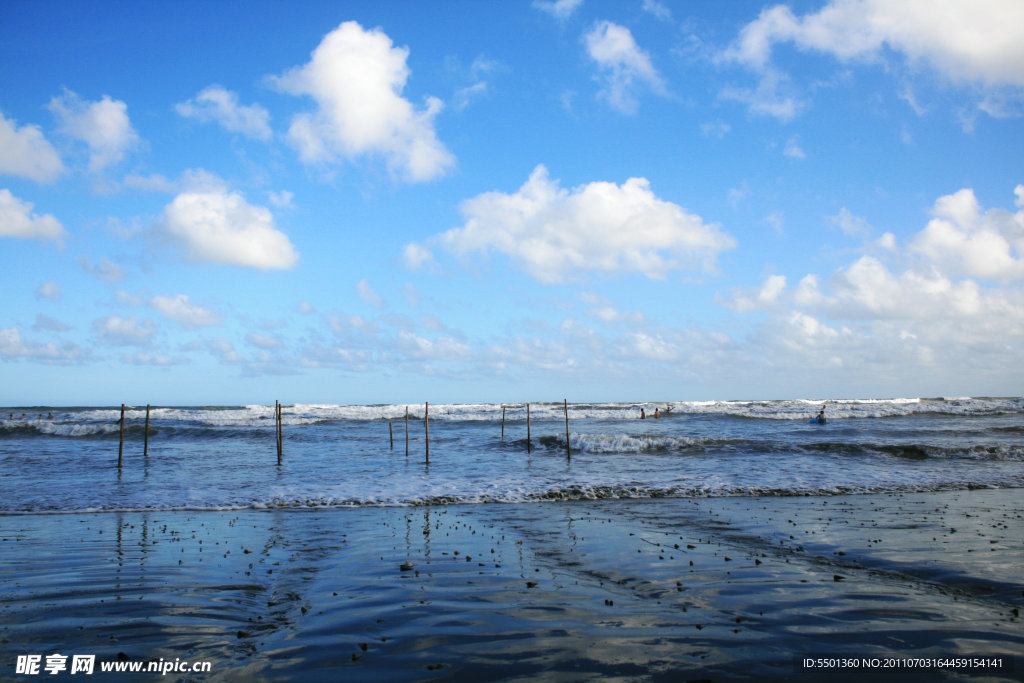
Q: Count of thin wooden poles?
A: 10